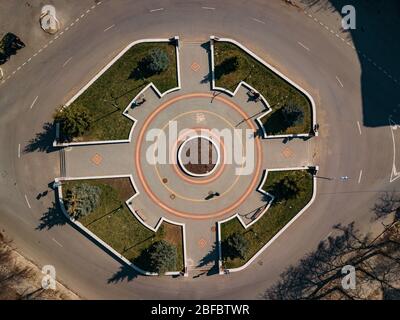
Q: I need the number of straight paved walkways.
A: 4